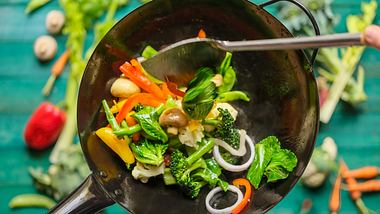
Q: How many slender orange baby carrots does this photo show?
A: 5